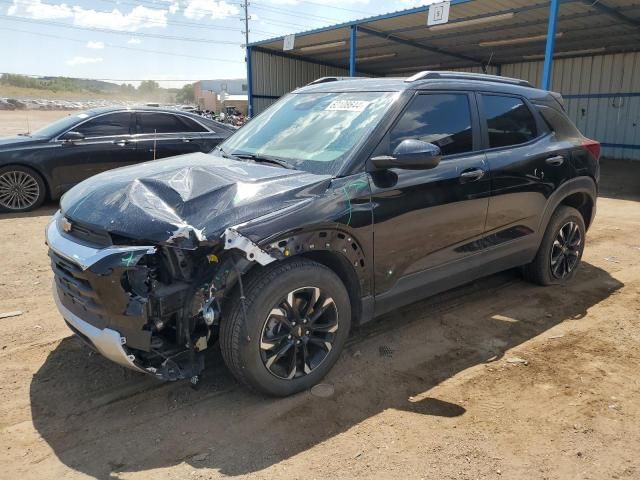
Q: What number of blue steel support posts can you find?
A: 3